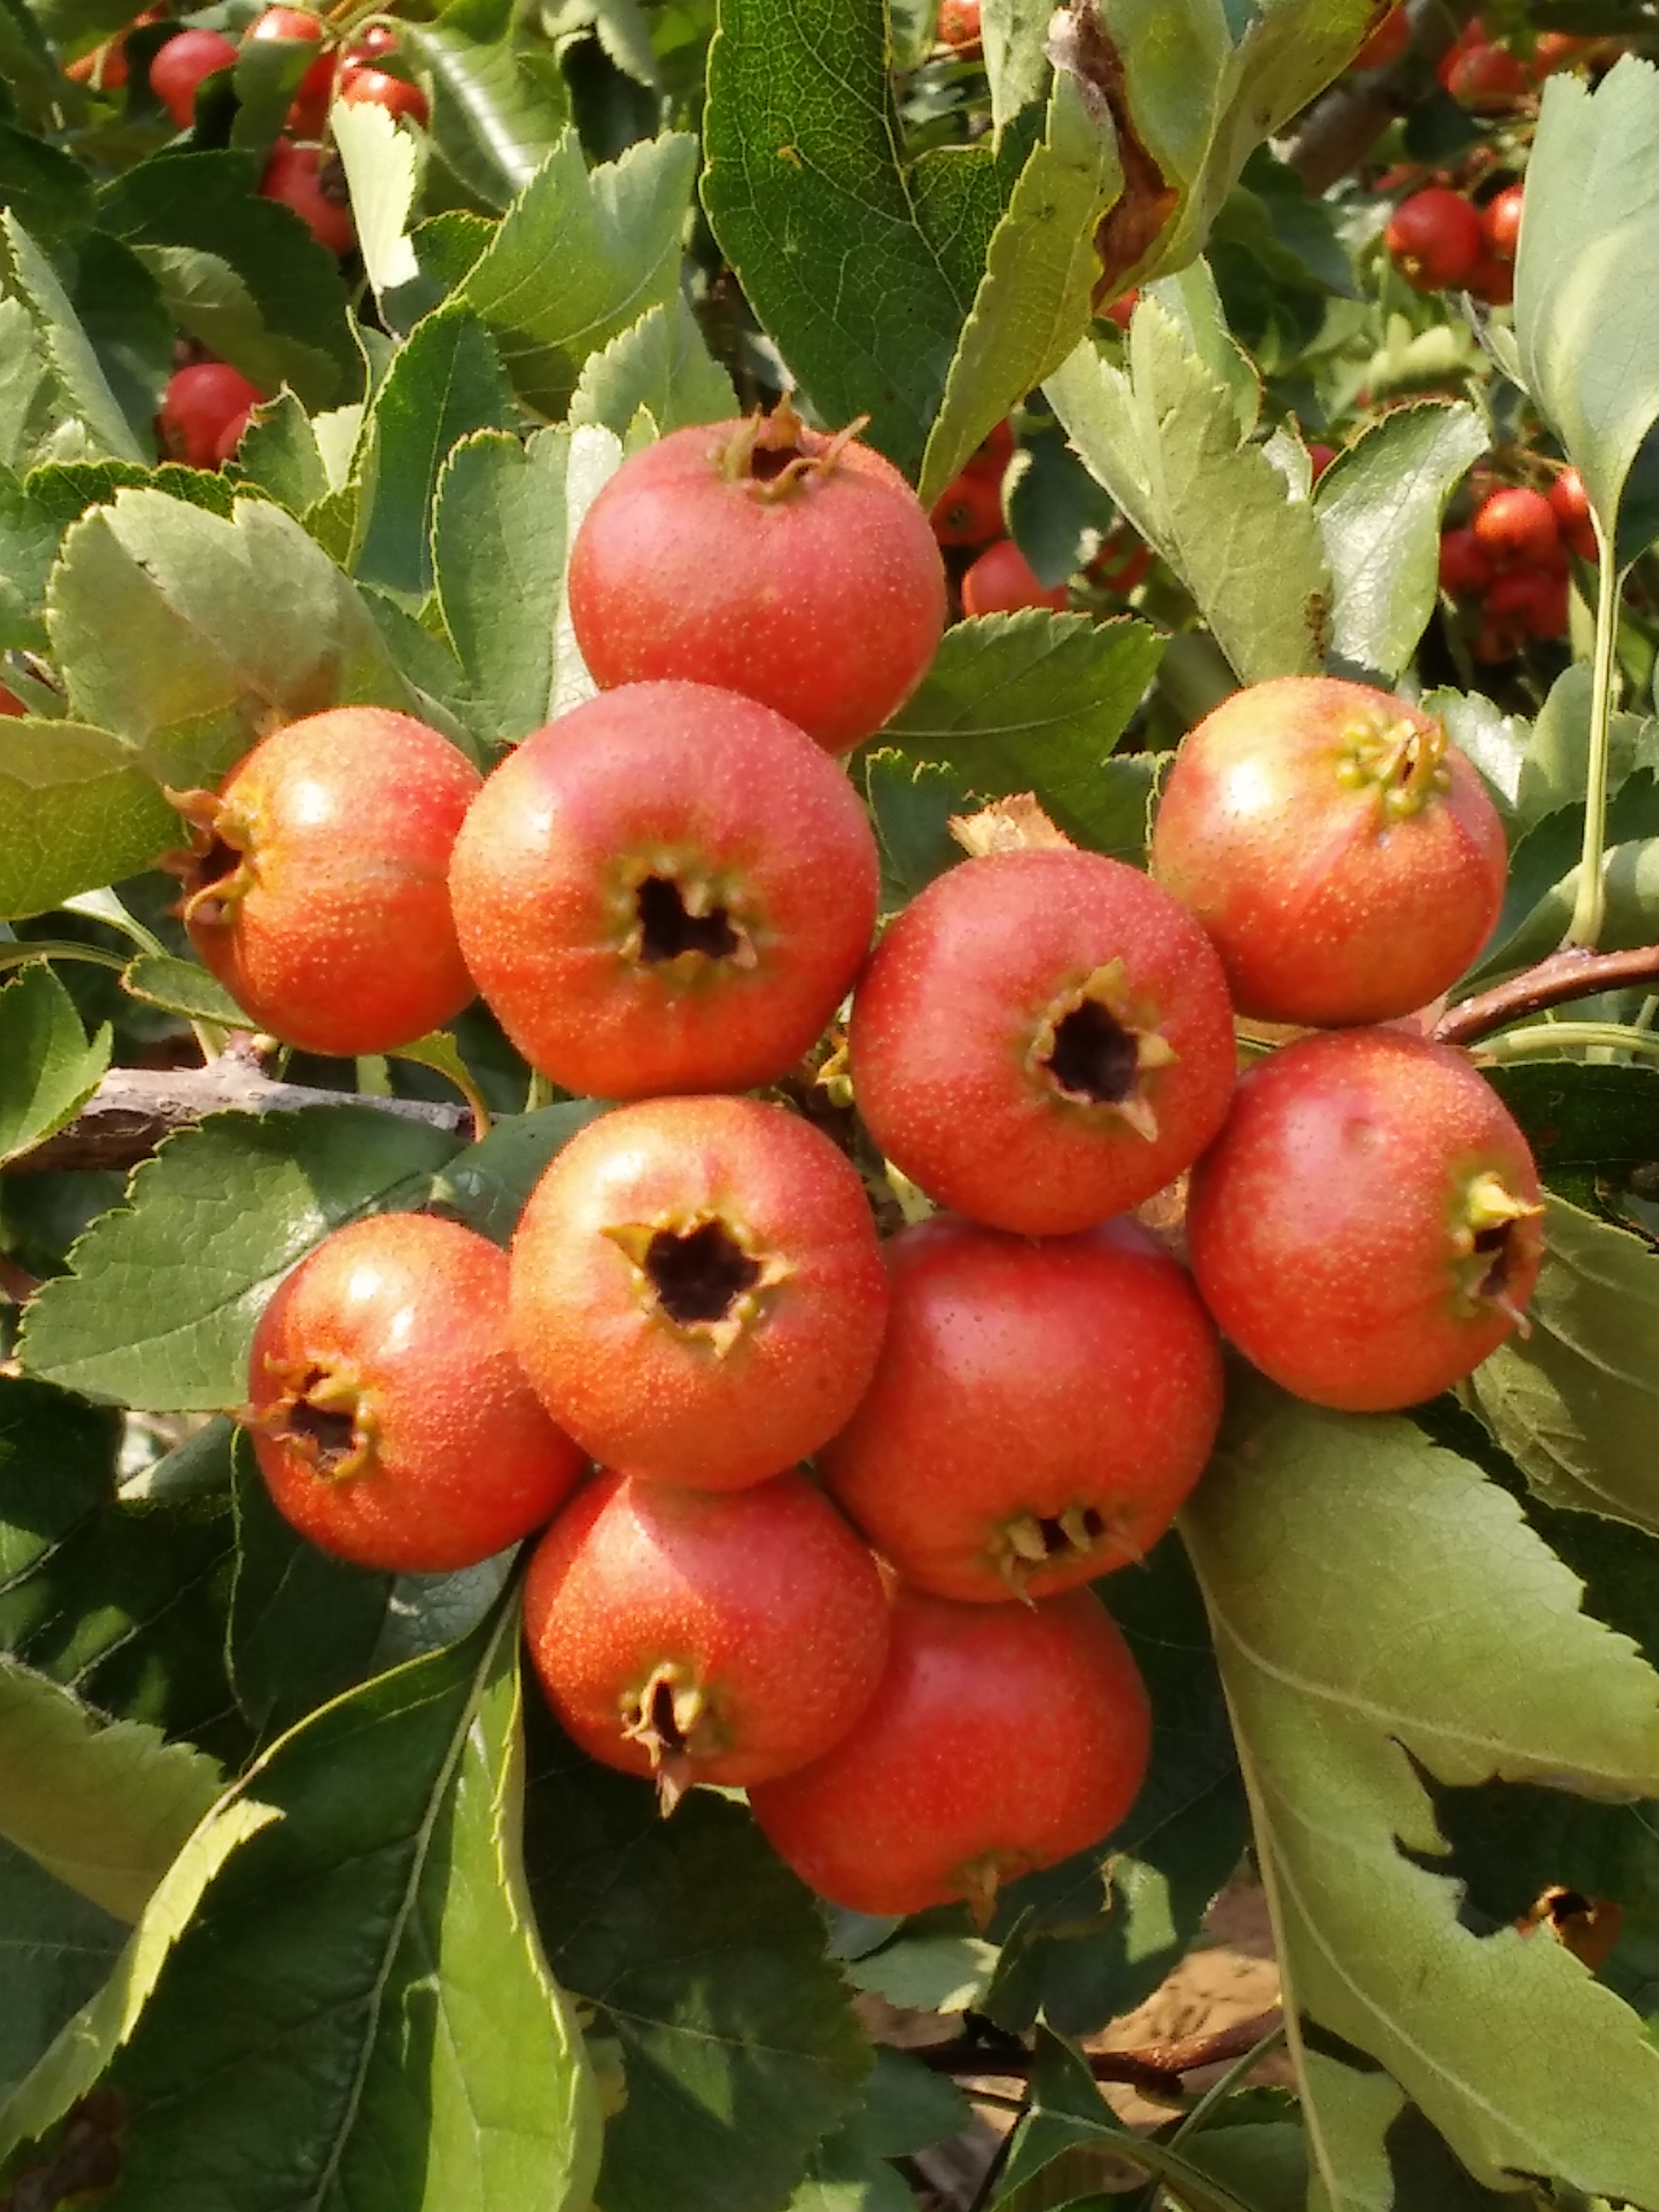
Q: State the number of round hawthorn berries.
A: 11